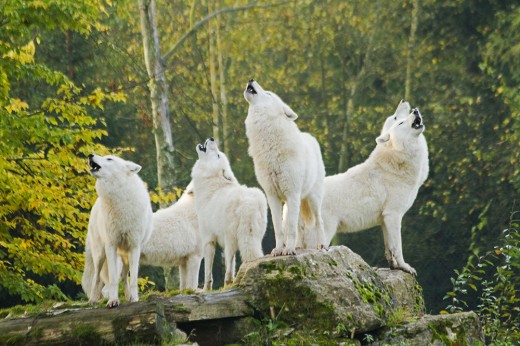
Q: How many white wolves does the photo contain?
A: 6